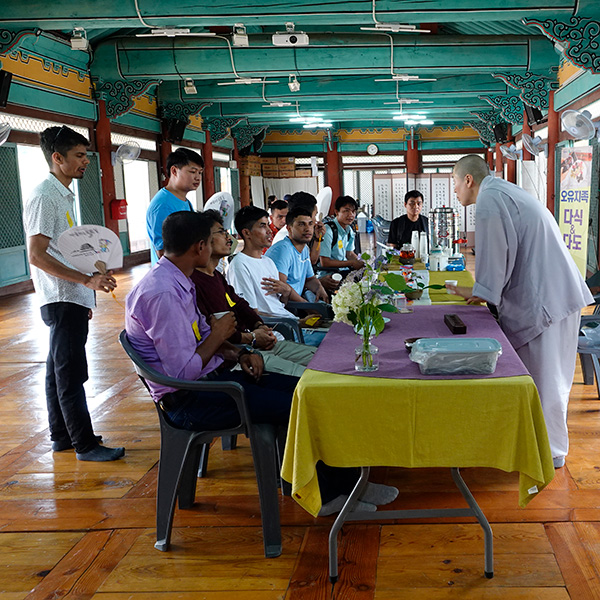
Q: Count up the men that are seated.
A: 8